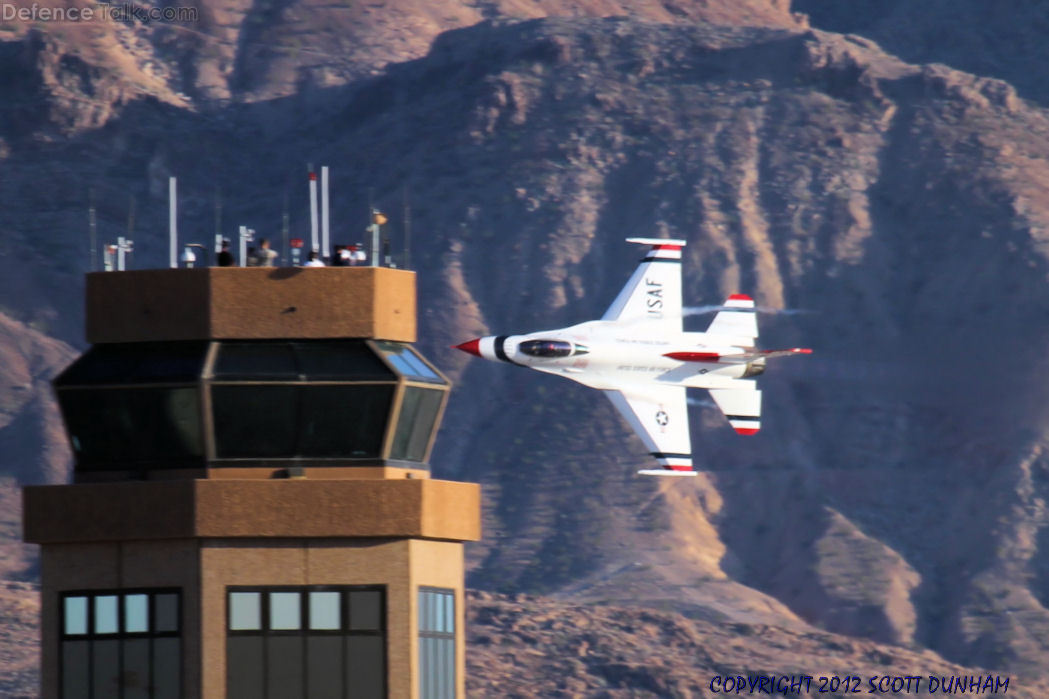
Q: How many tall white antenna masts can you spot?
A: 3